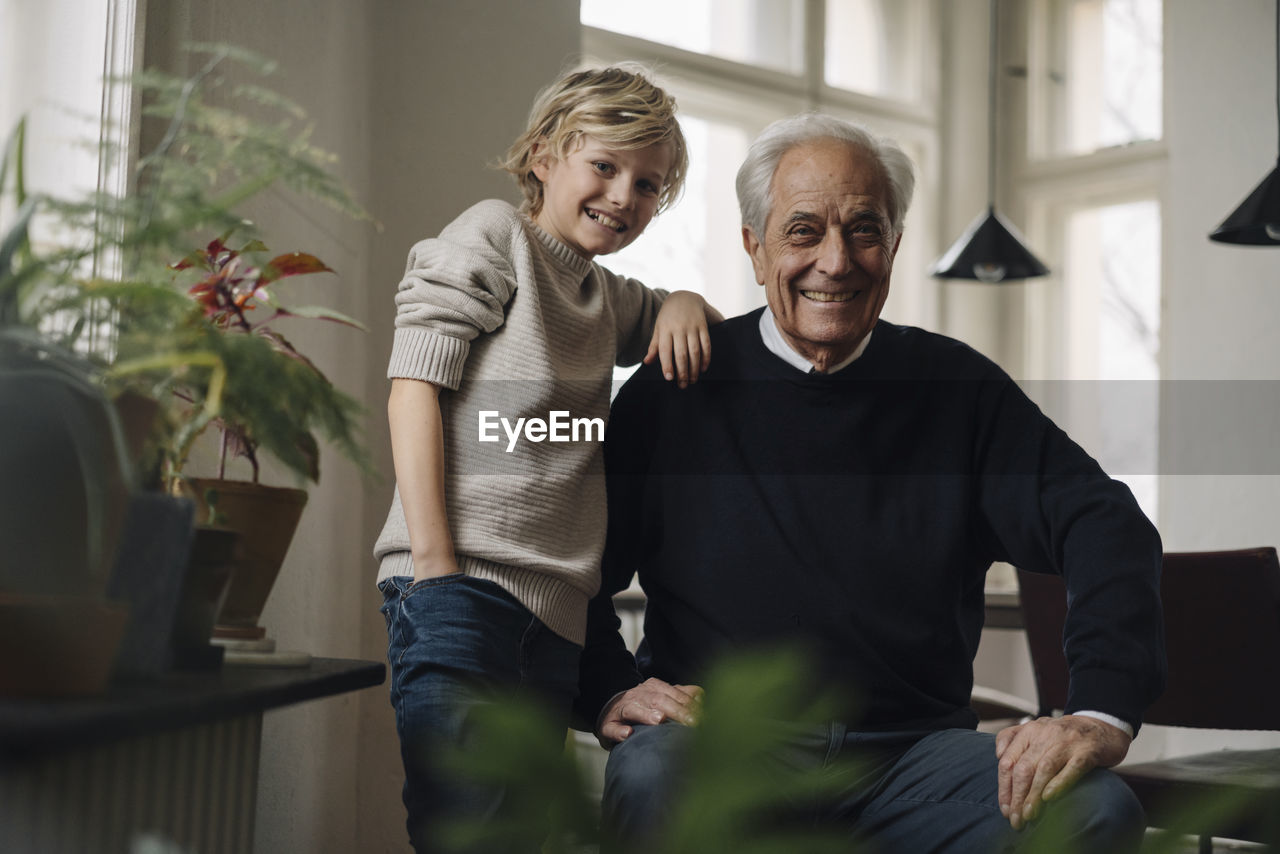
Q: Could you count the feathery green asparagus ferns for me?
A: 1